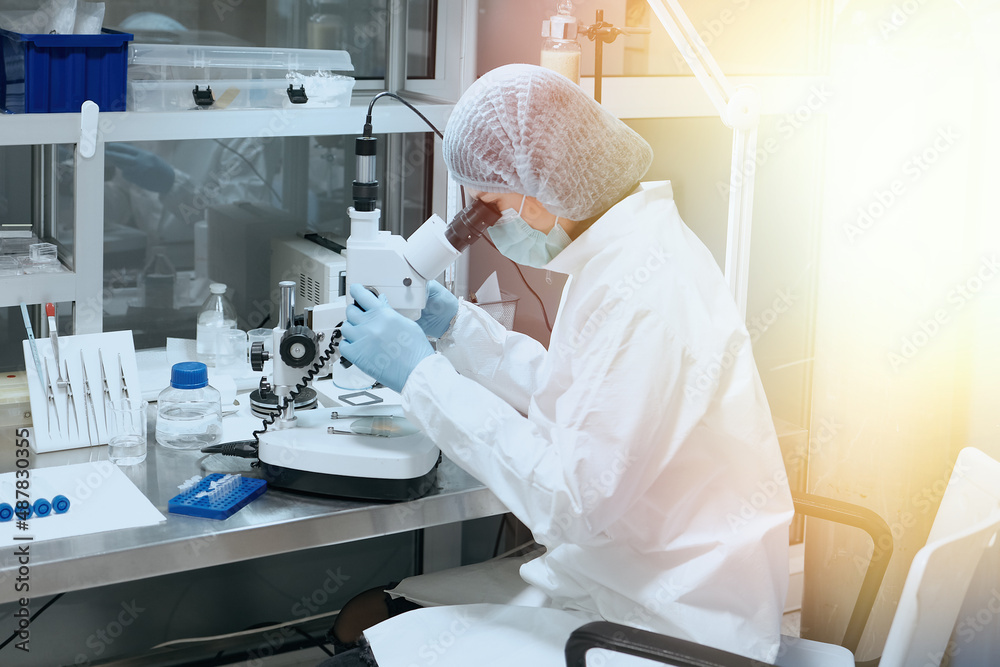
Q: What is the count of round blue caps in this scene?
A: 5